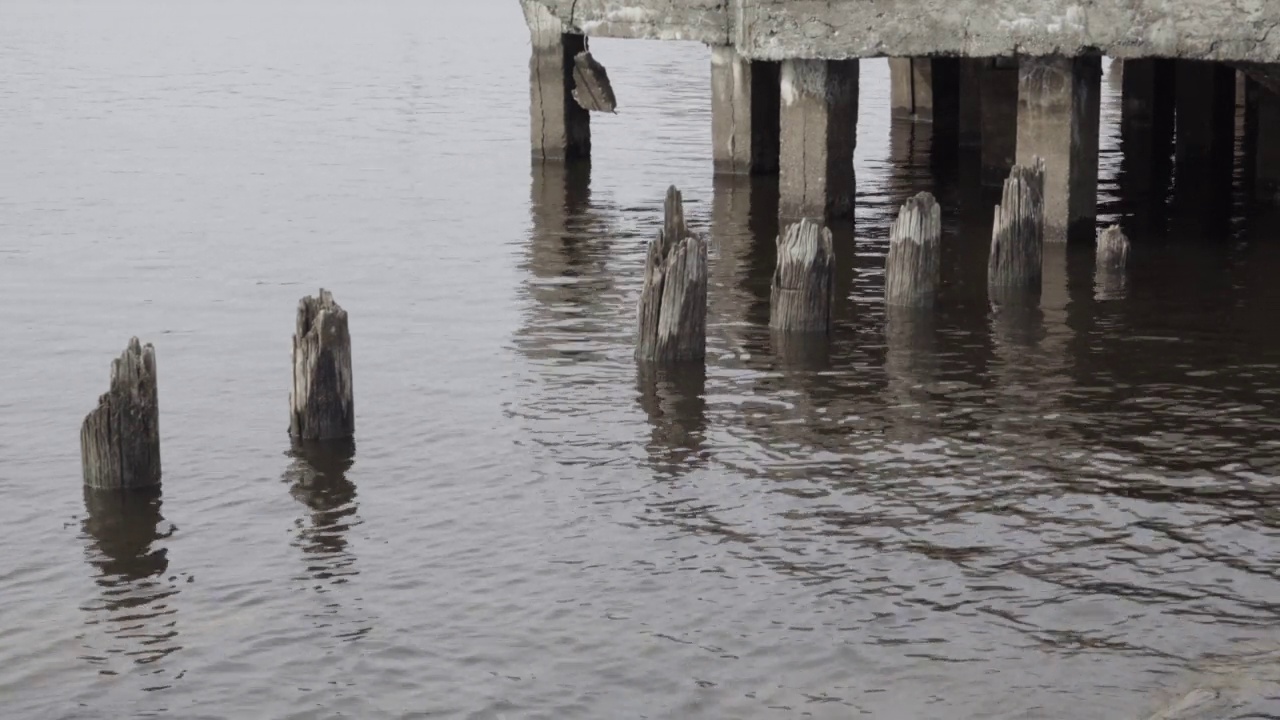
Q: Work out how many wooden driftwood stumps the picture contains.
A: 7